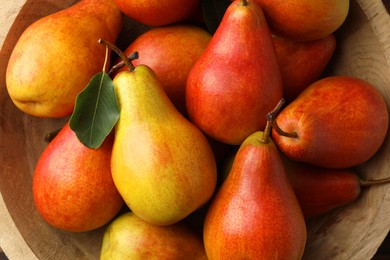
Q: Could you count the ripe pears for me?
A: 12